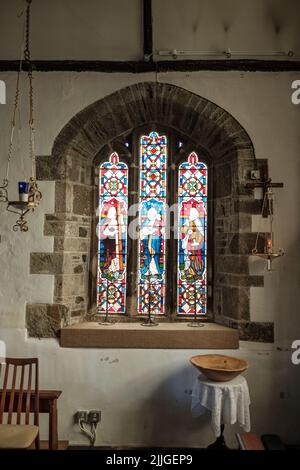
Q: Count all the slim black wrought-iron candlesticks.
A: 3